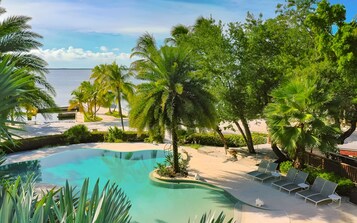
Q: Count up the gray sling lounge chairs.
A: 6